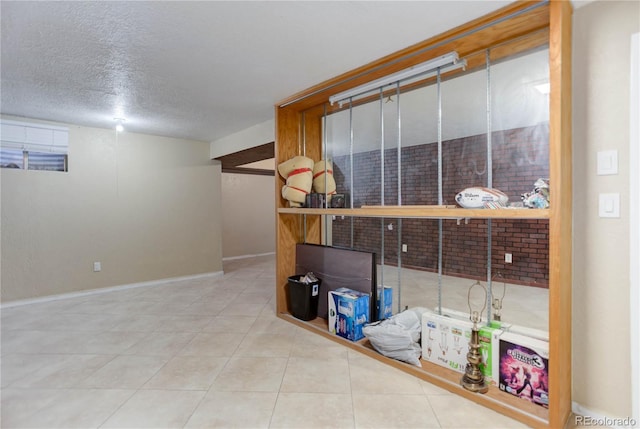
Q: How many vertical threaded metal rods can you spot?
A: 7